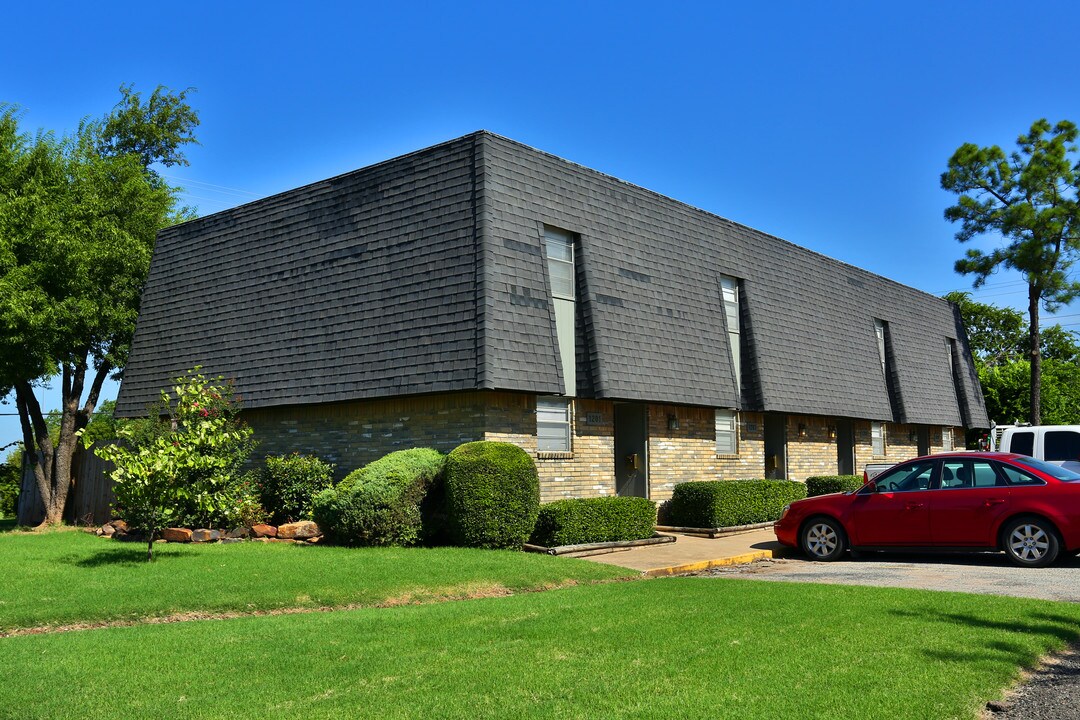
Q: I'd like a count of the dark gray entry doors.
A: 4